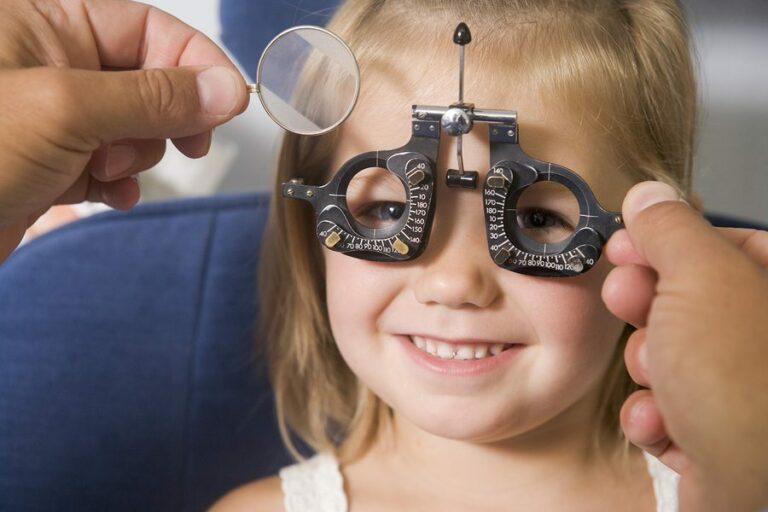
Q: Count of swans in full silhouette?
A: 0